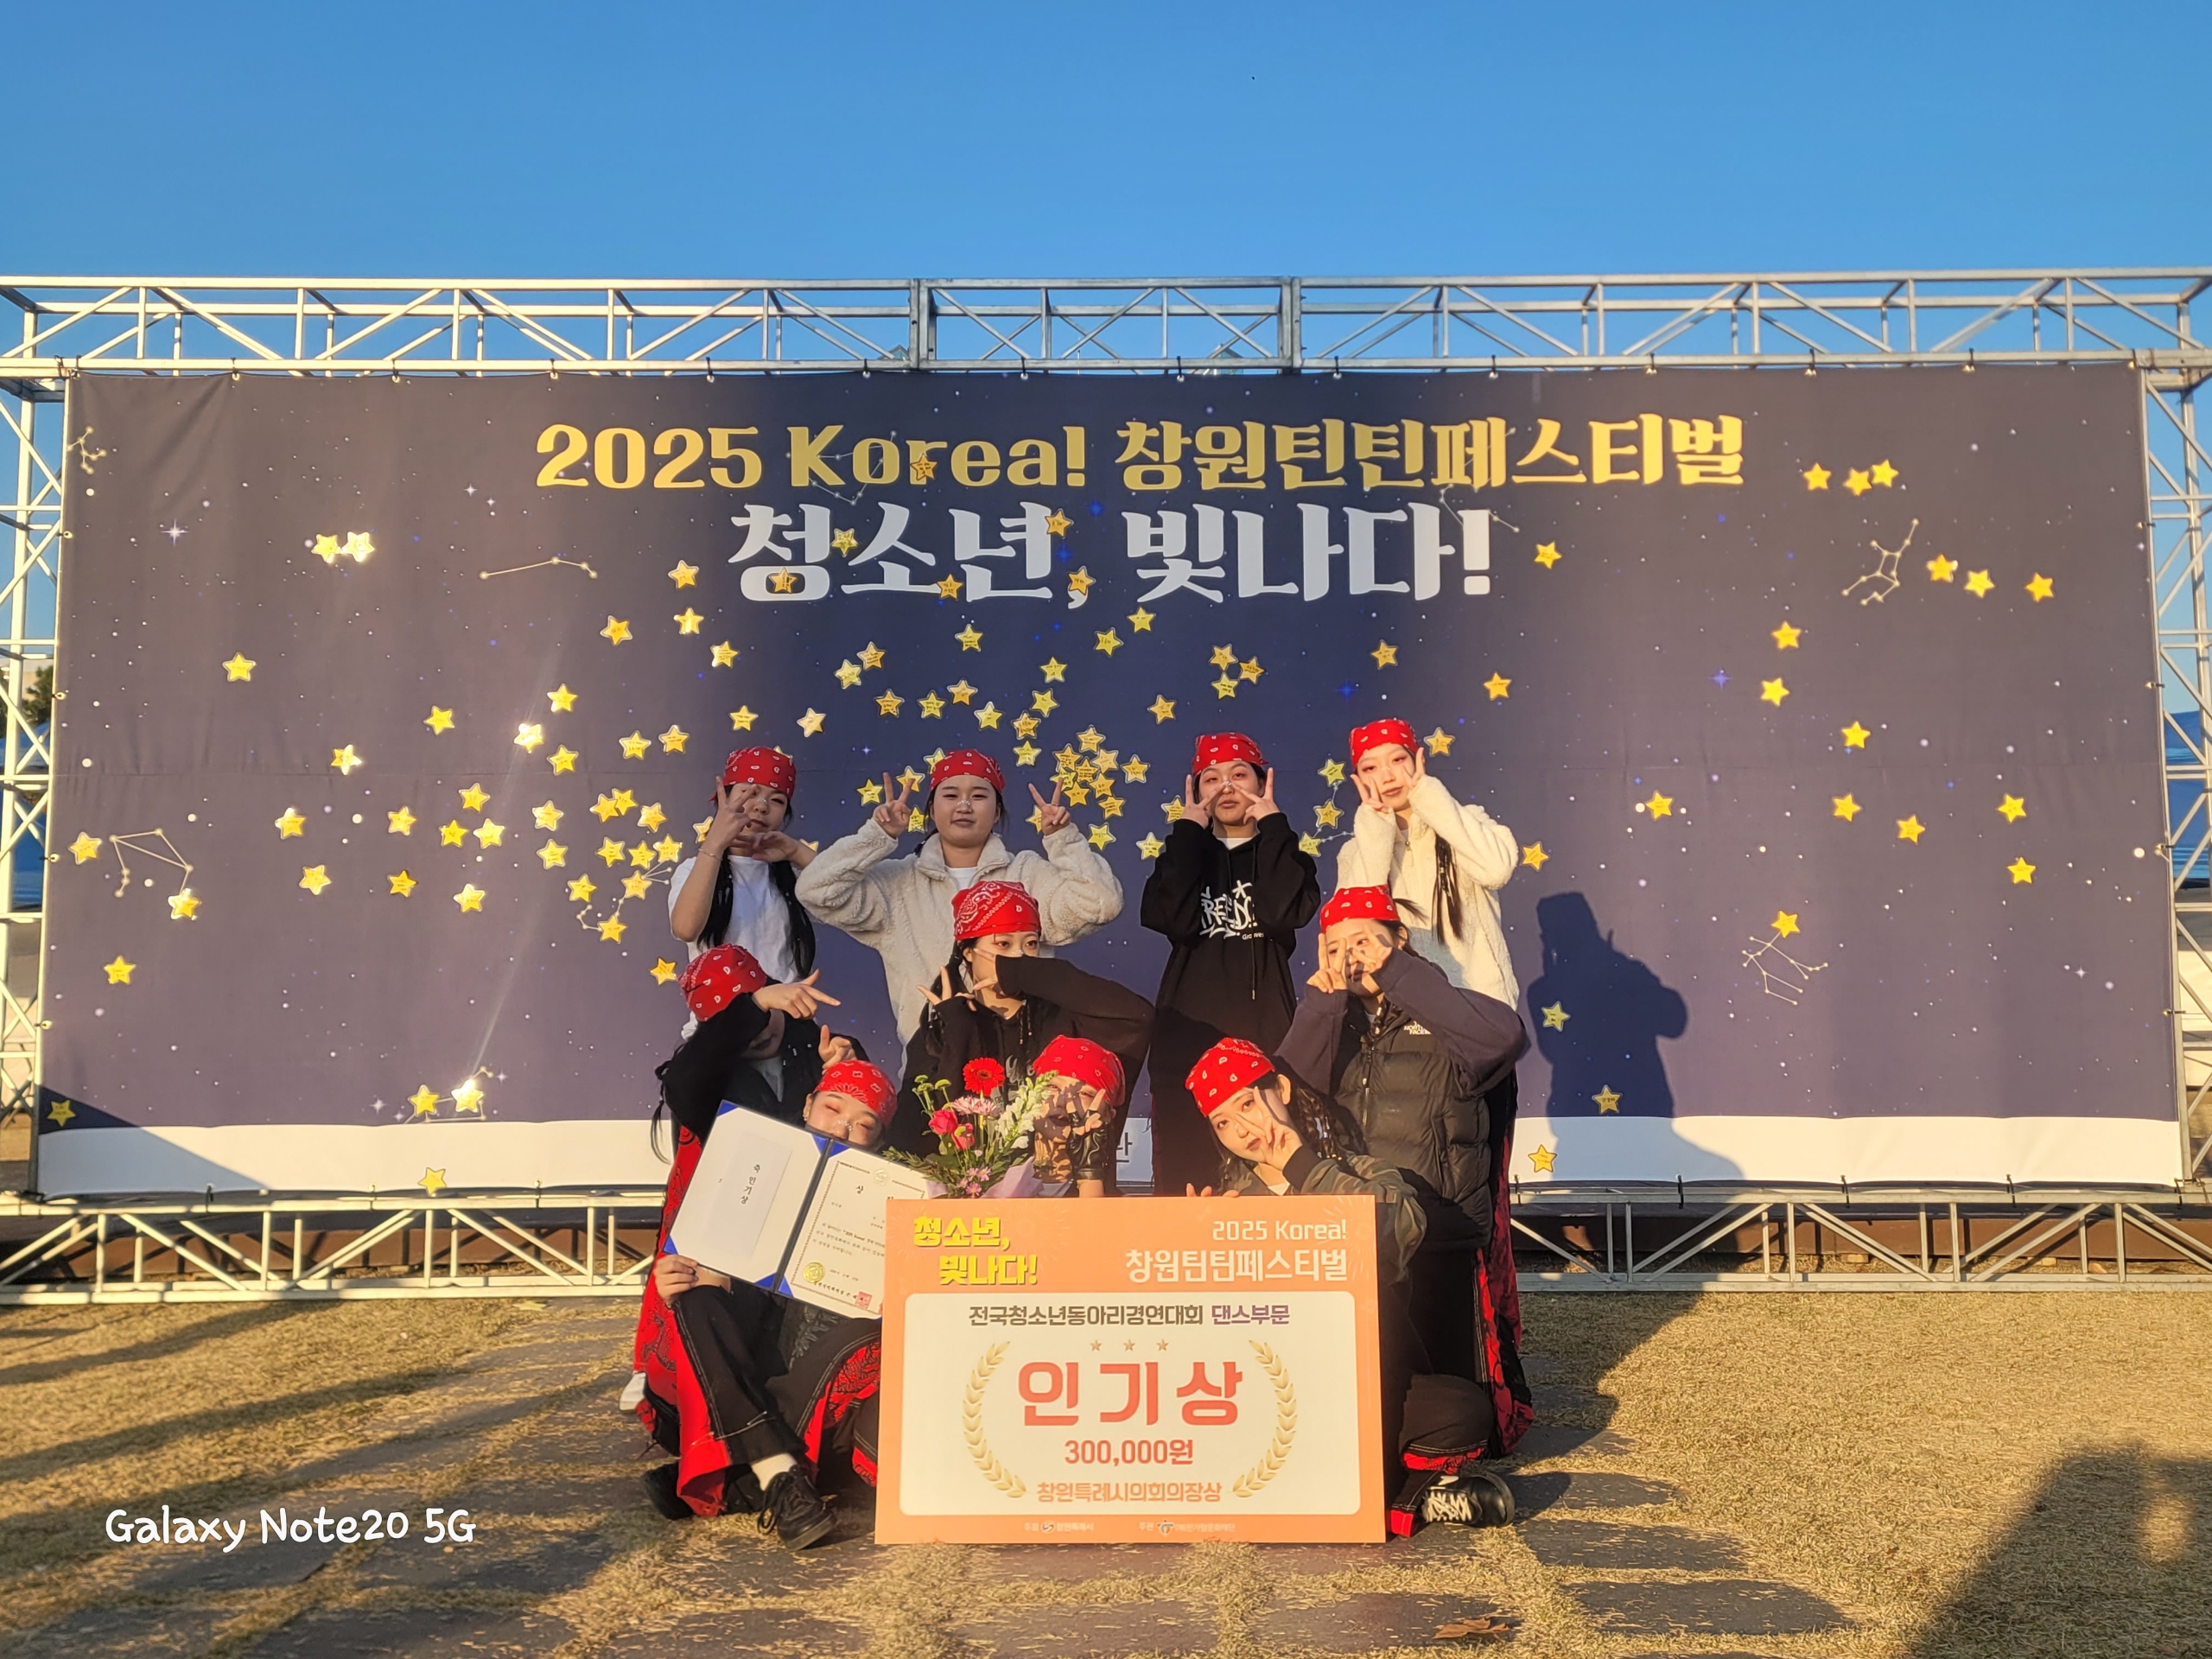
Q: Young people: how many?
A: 10